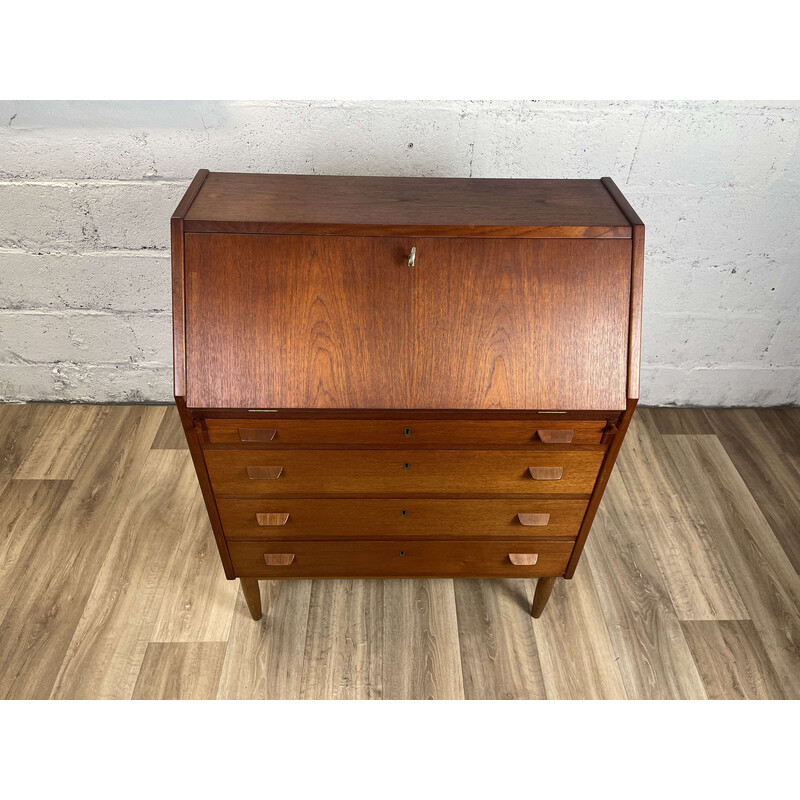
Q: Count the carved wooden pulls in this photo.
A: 8